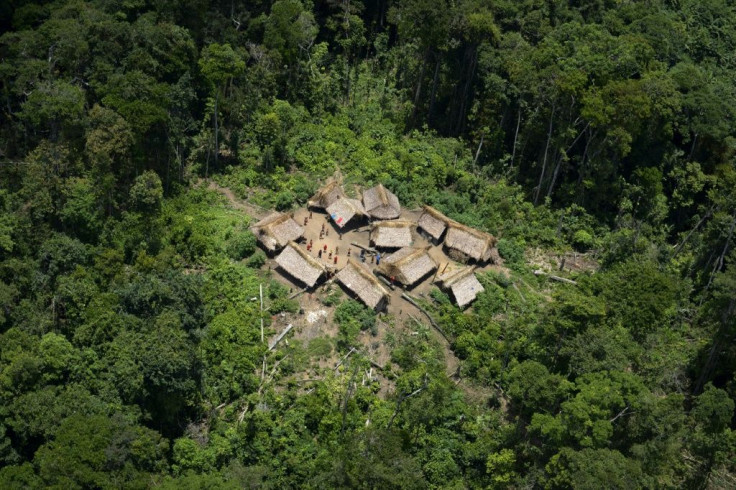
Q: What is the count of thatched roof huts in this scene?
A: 11